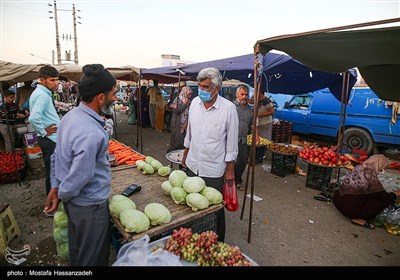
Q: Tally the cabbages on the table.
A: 14